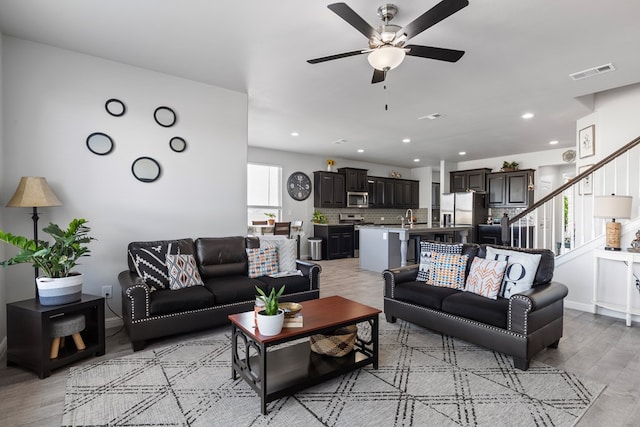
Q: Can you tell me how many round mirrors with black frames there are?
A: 5